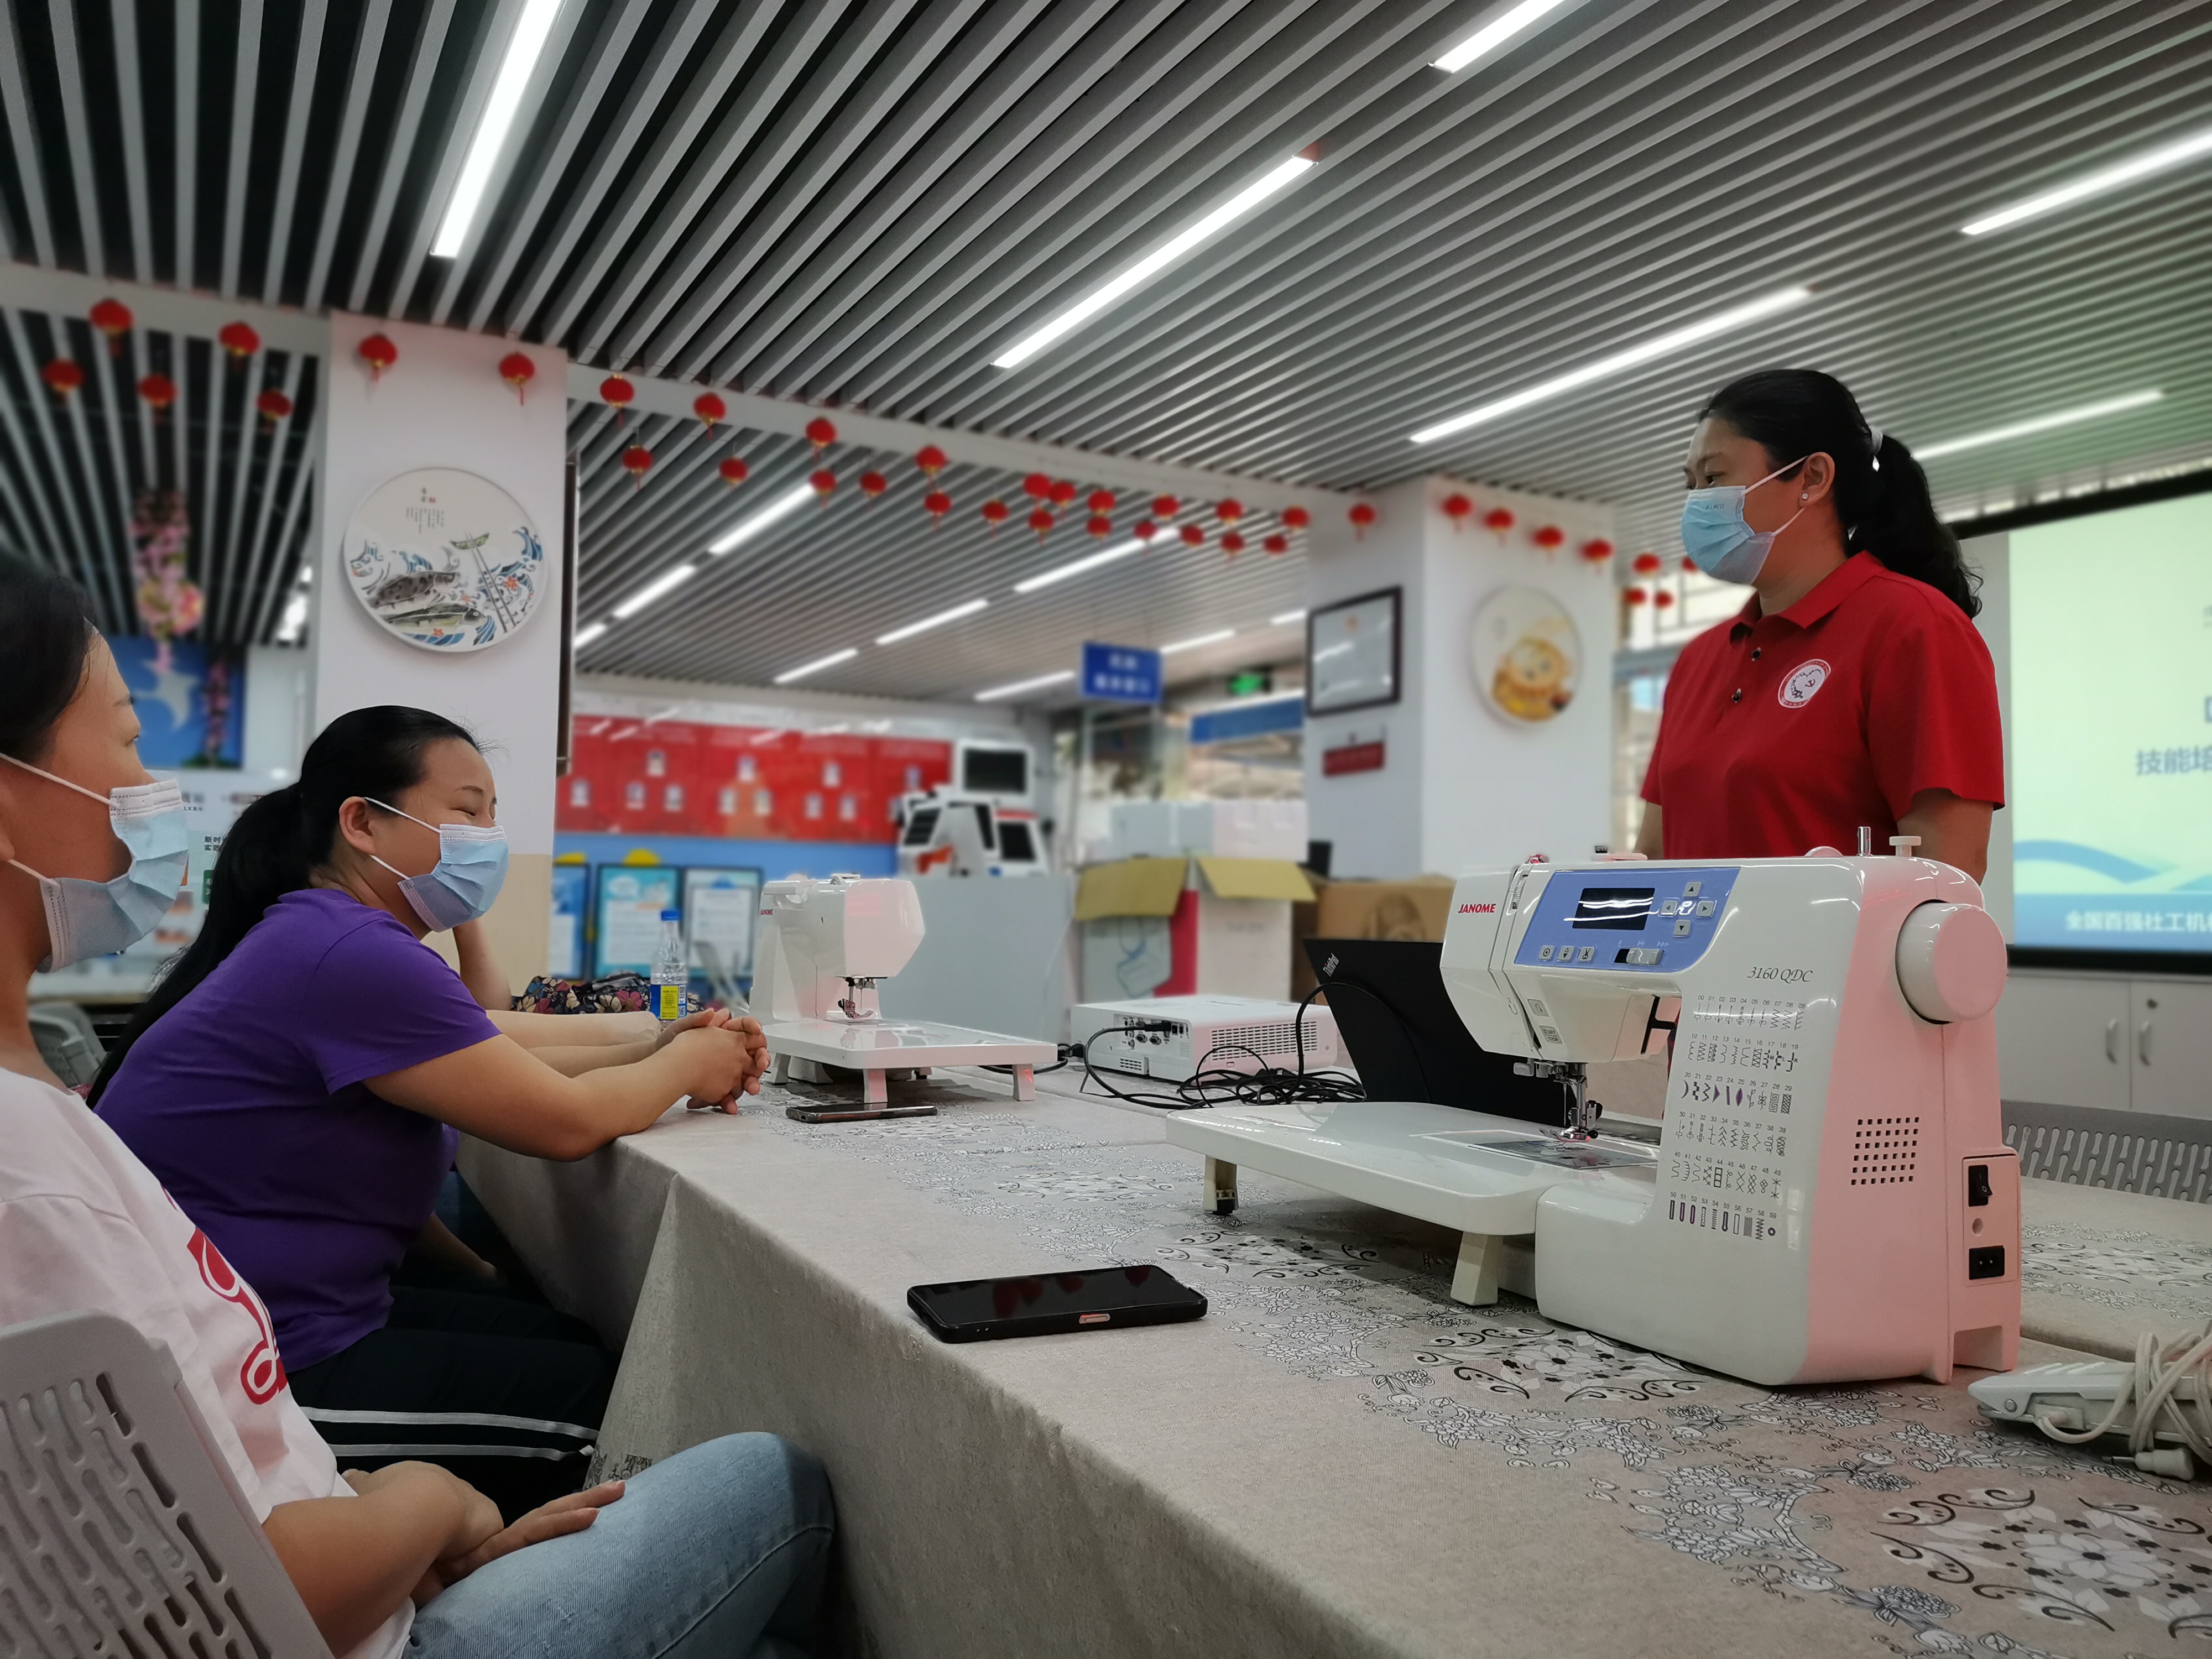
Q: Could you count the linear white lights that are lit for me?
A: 15